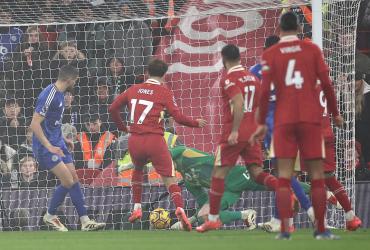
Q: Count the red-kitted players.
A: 4